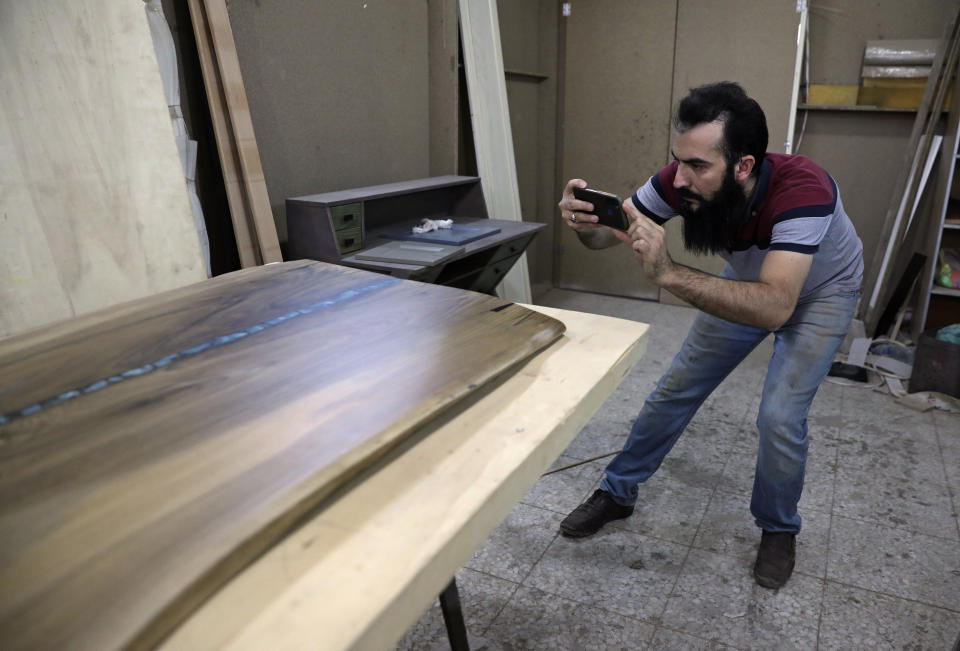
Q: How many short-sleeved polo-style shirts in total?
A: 1